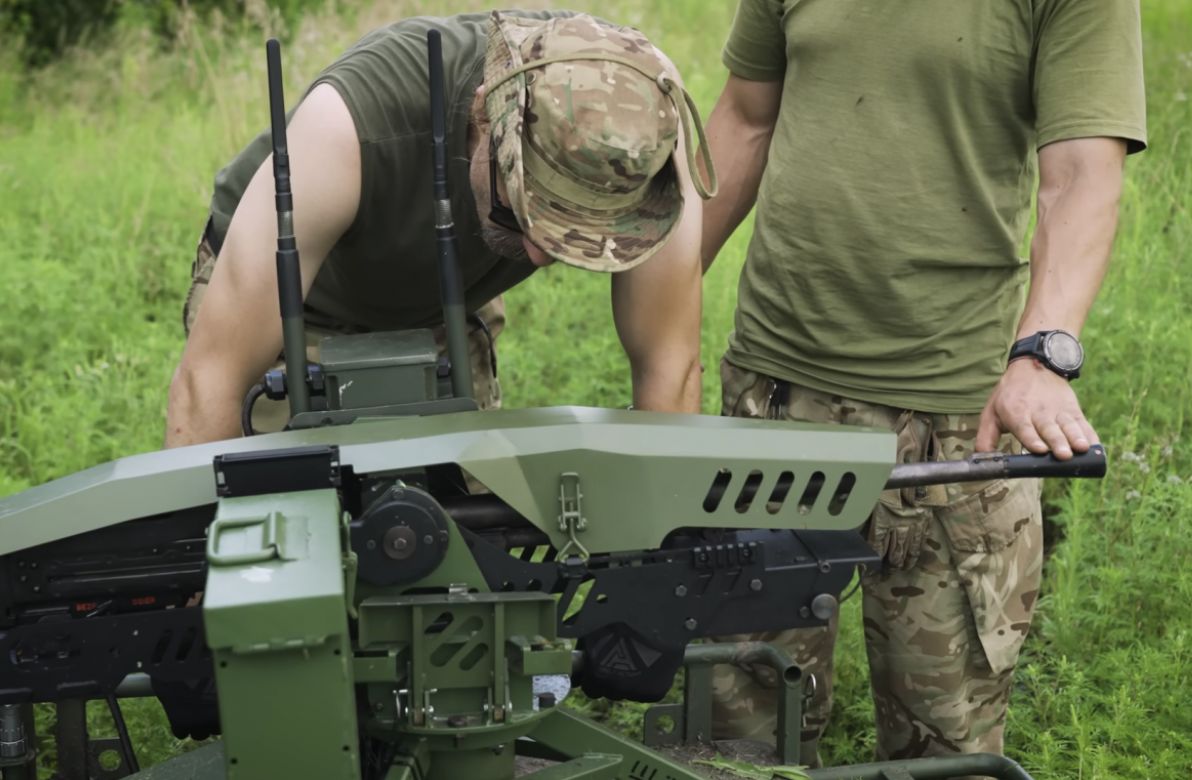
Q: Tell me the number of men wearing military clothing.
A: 2